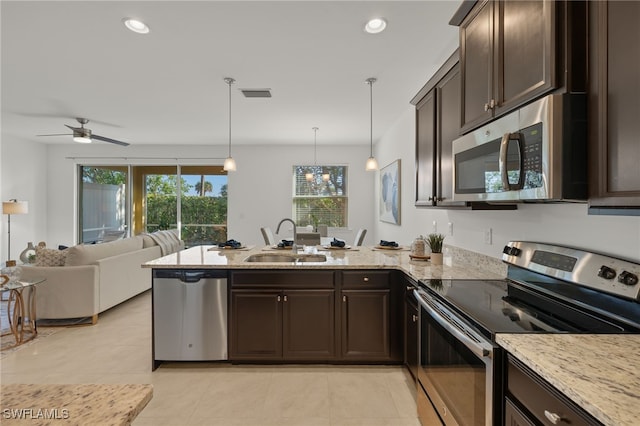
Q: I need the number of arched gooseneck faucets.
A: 1